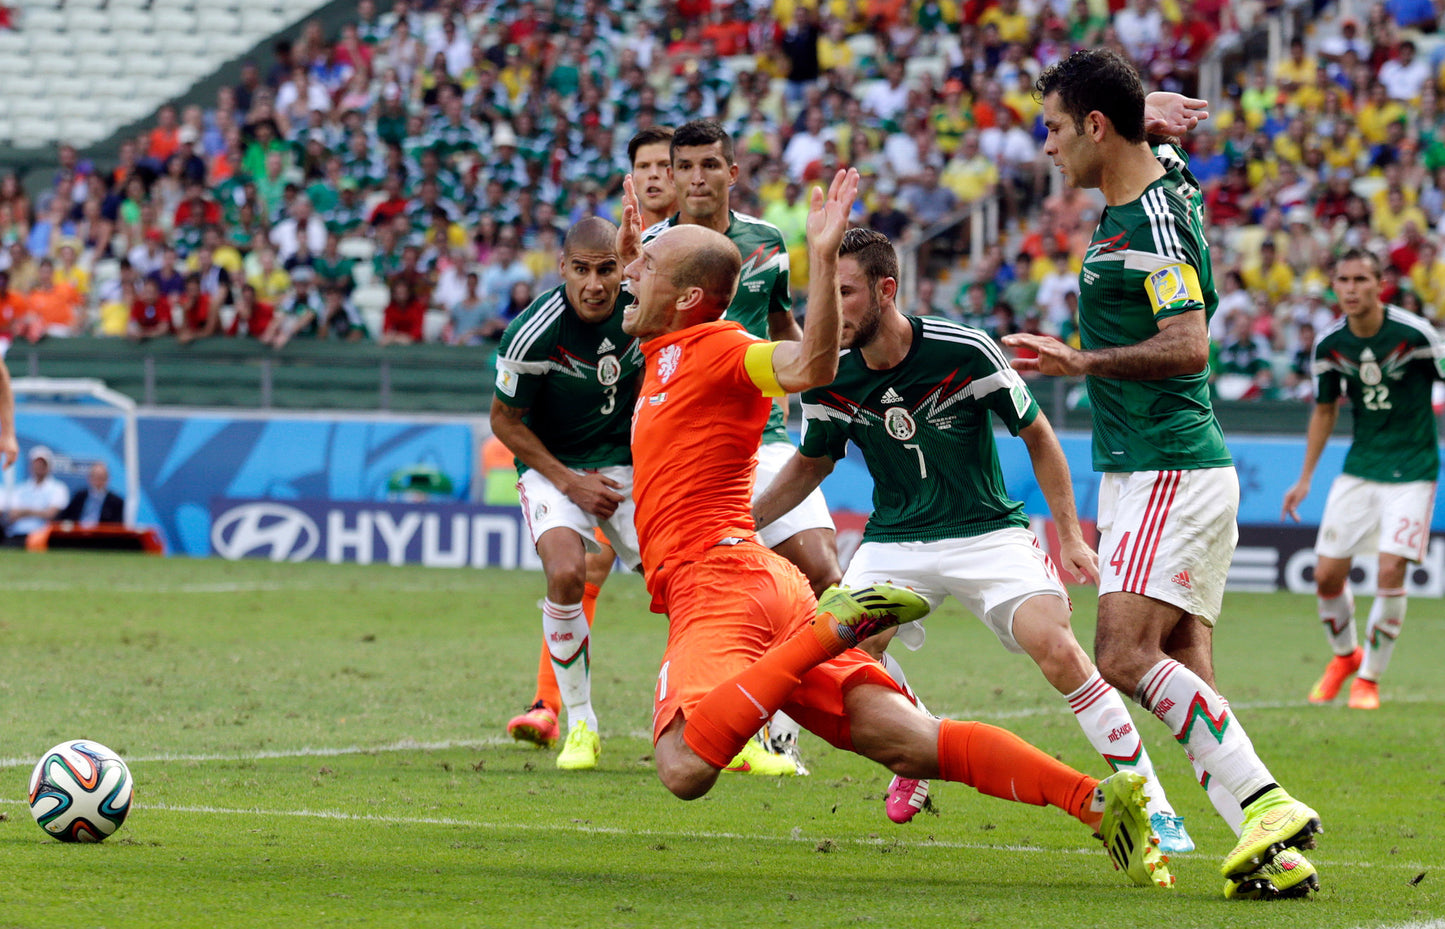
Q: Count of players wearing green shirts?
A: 5